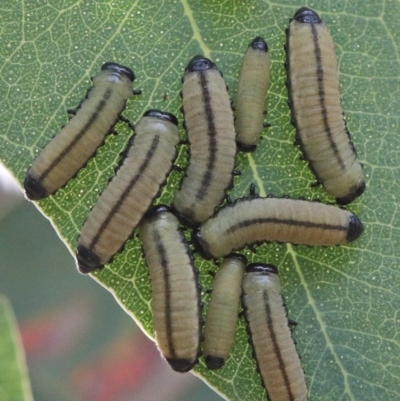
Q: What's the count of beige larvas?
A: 9